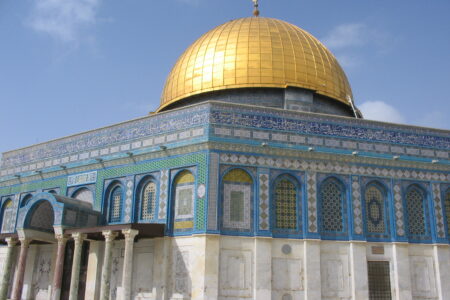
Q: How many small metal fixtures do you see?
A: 11